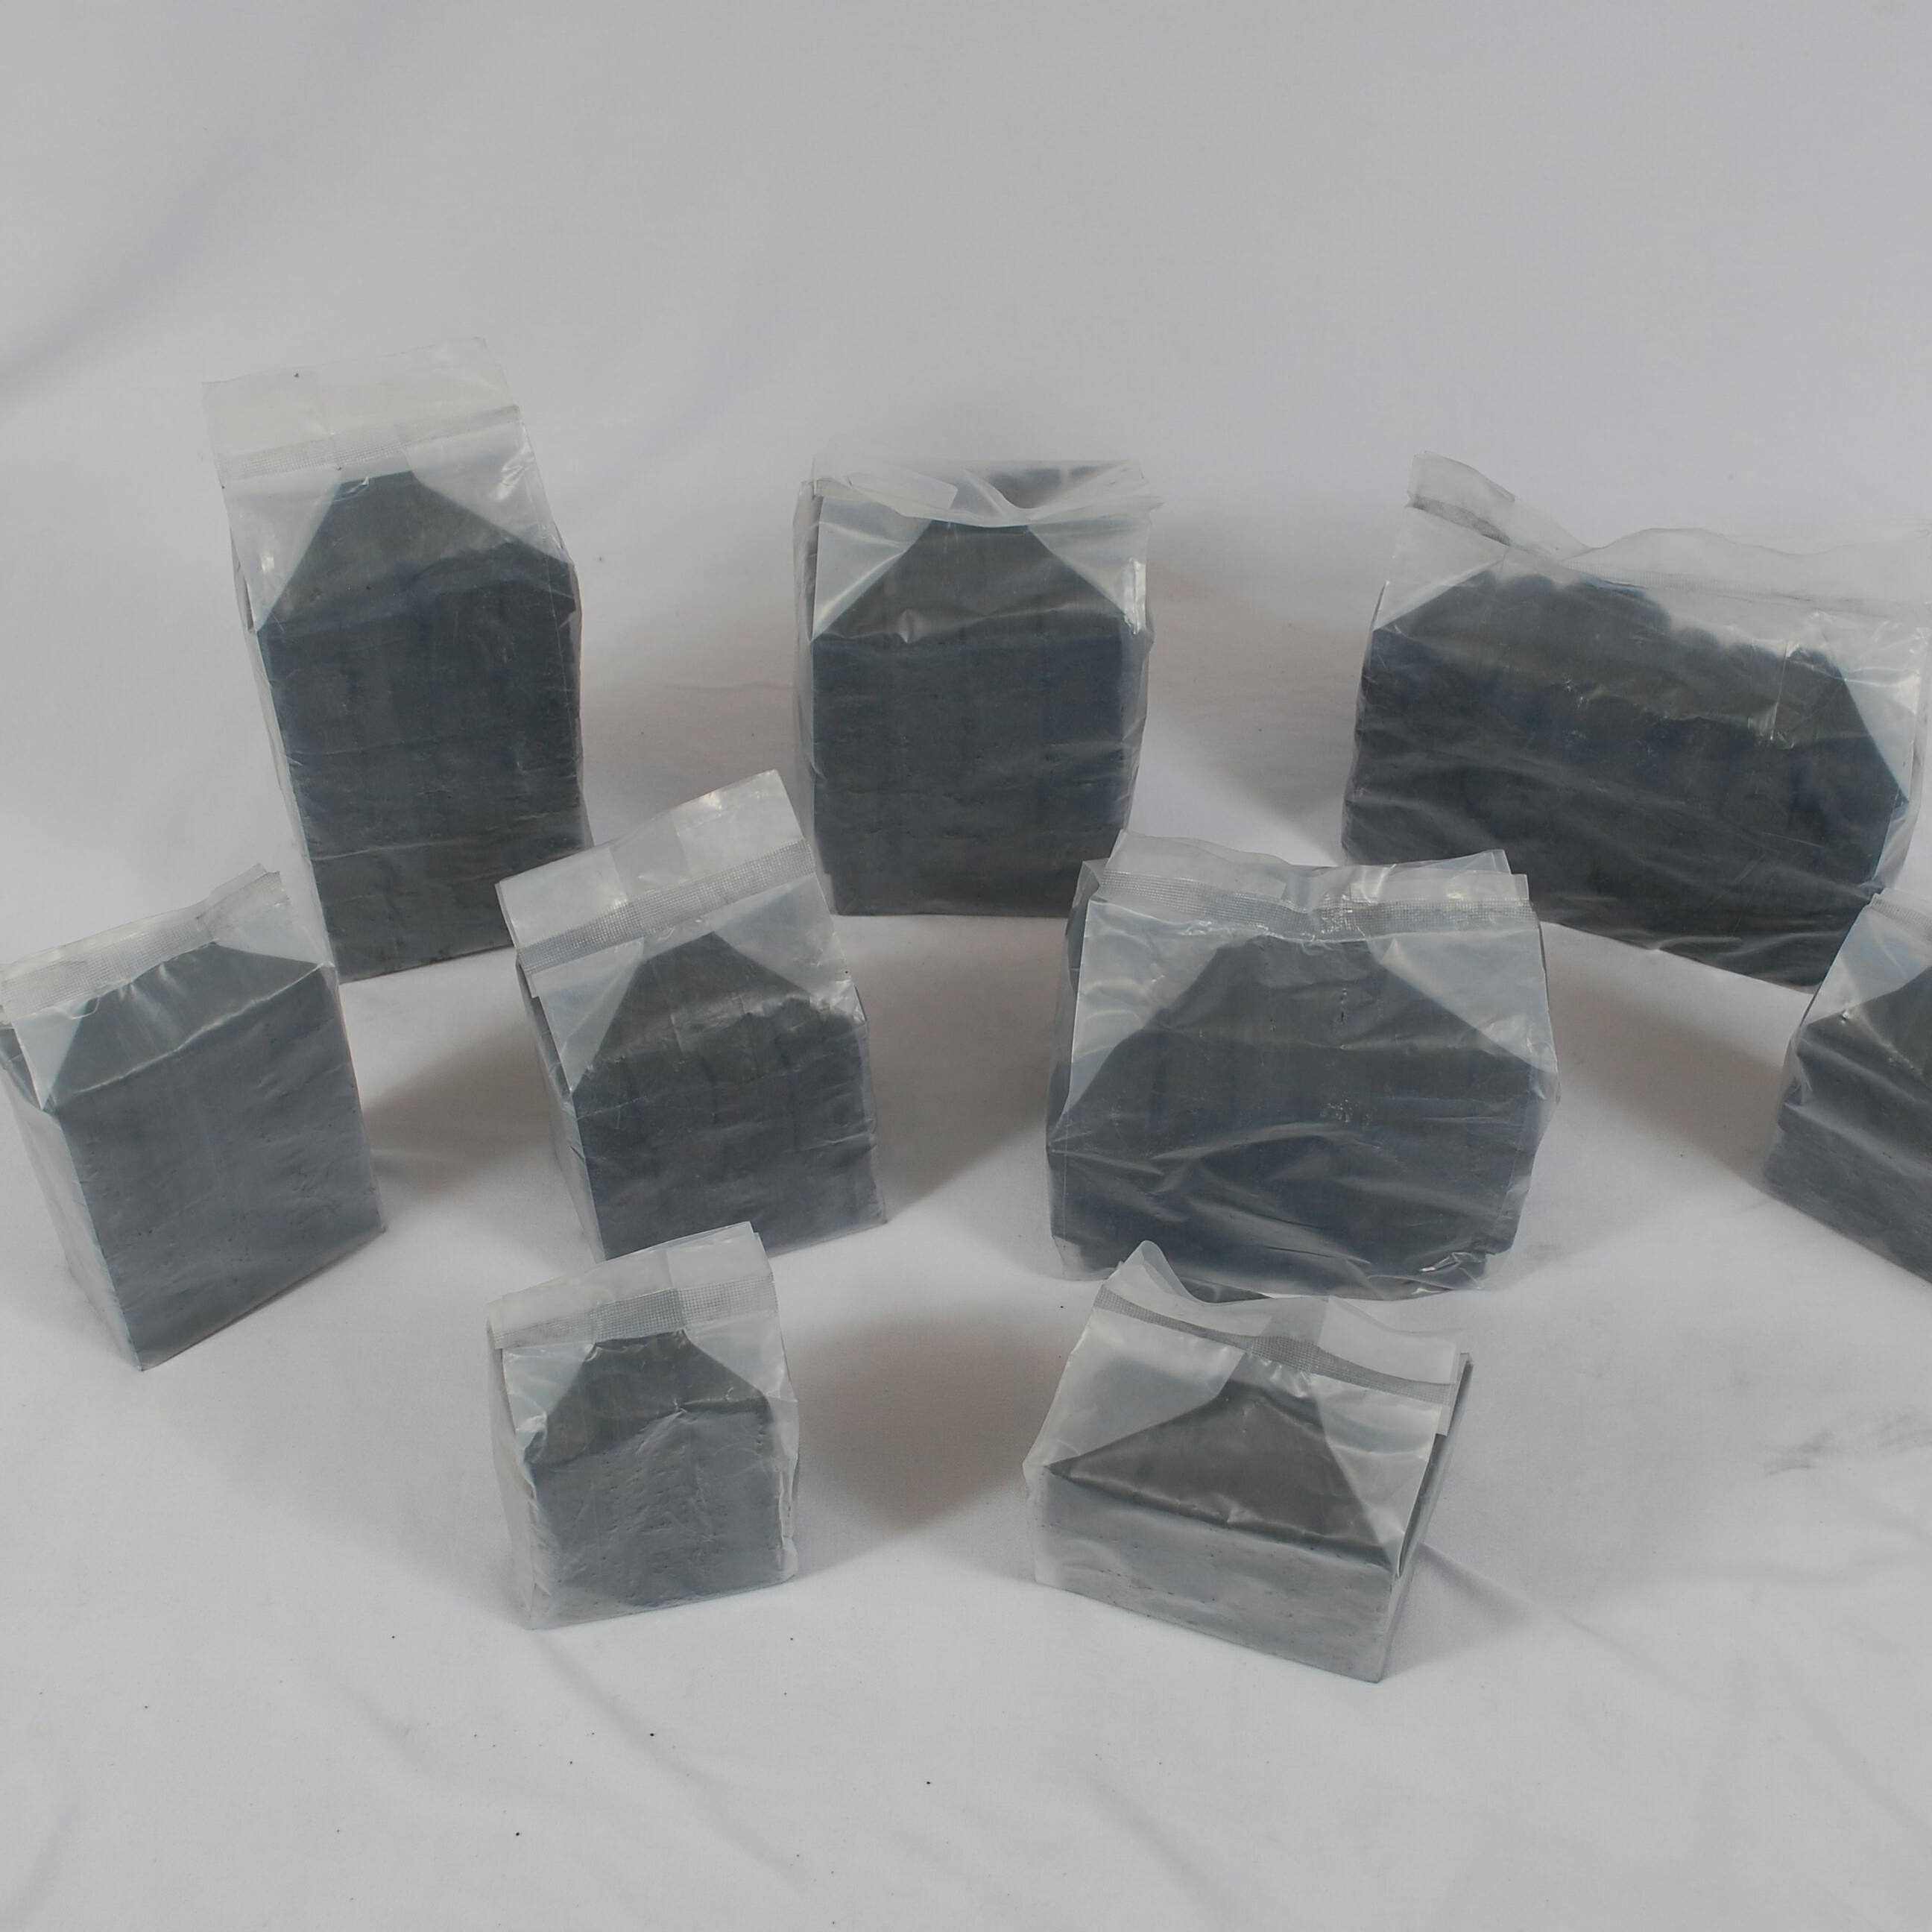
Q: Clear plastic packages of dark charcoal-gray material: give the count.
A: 9